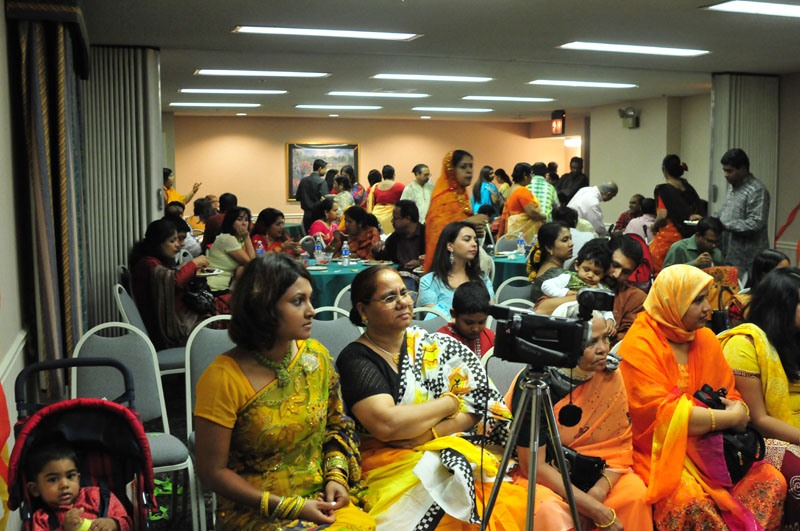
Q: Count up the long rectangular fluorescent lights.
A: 12